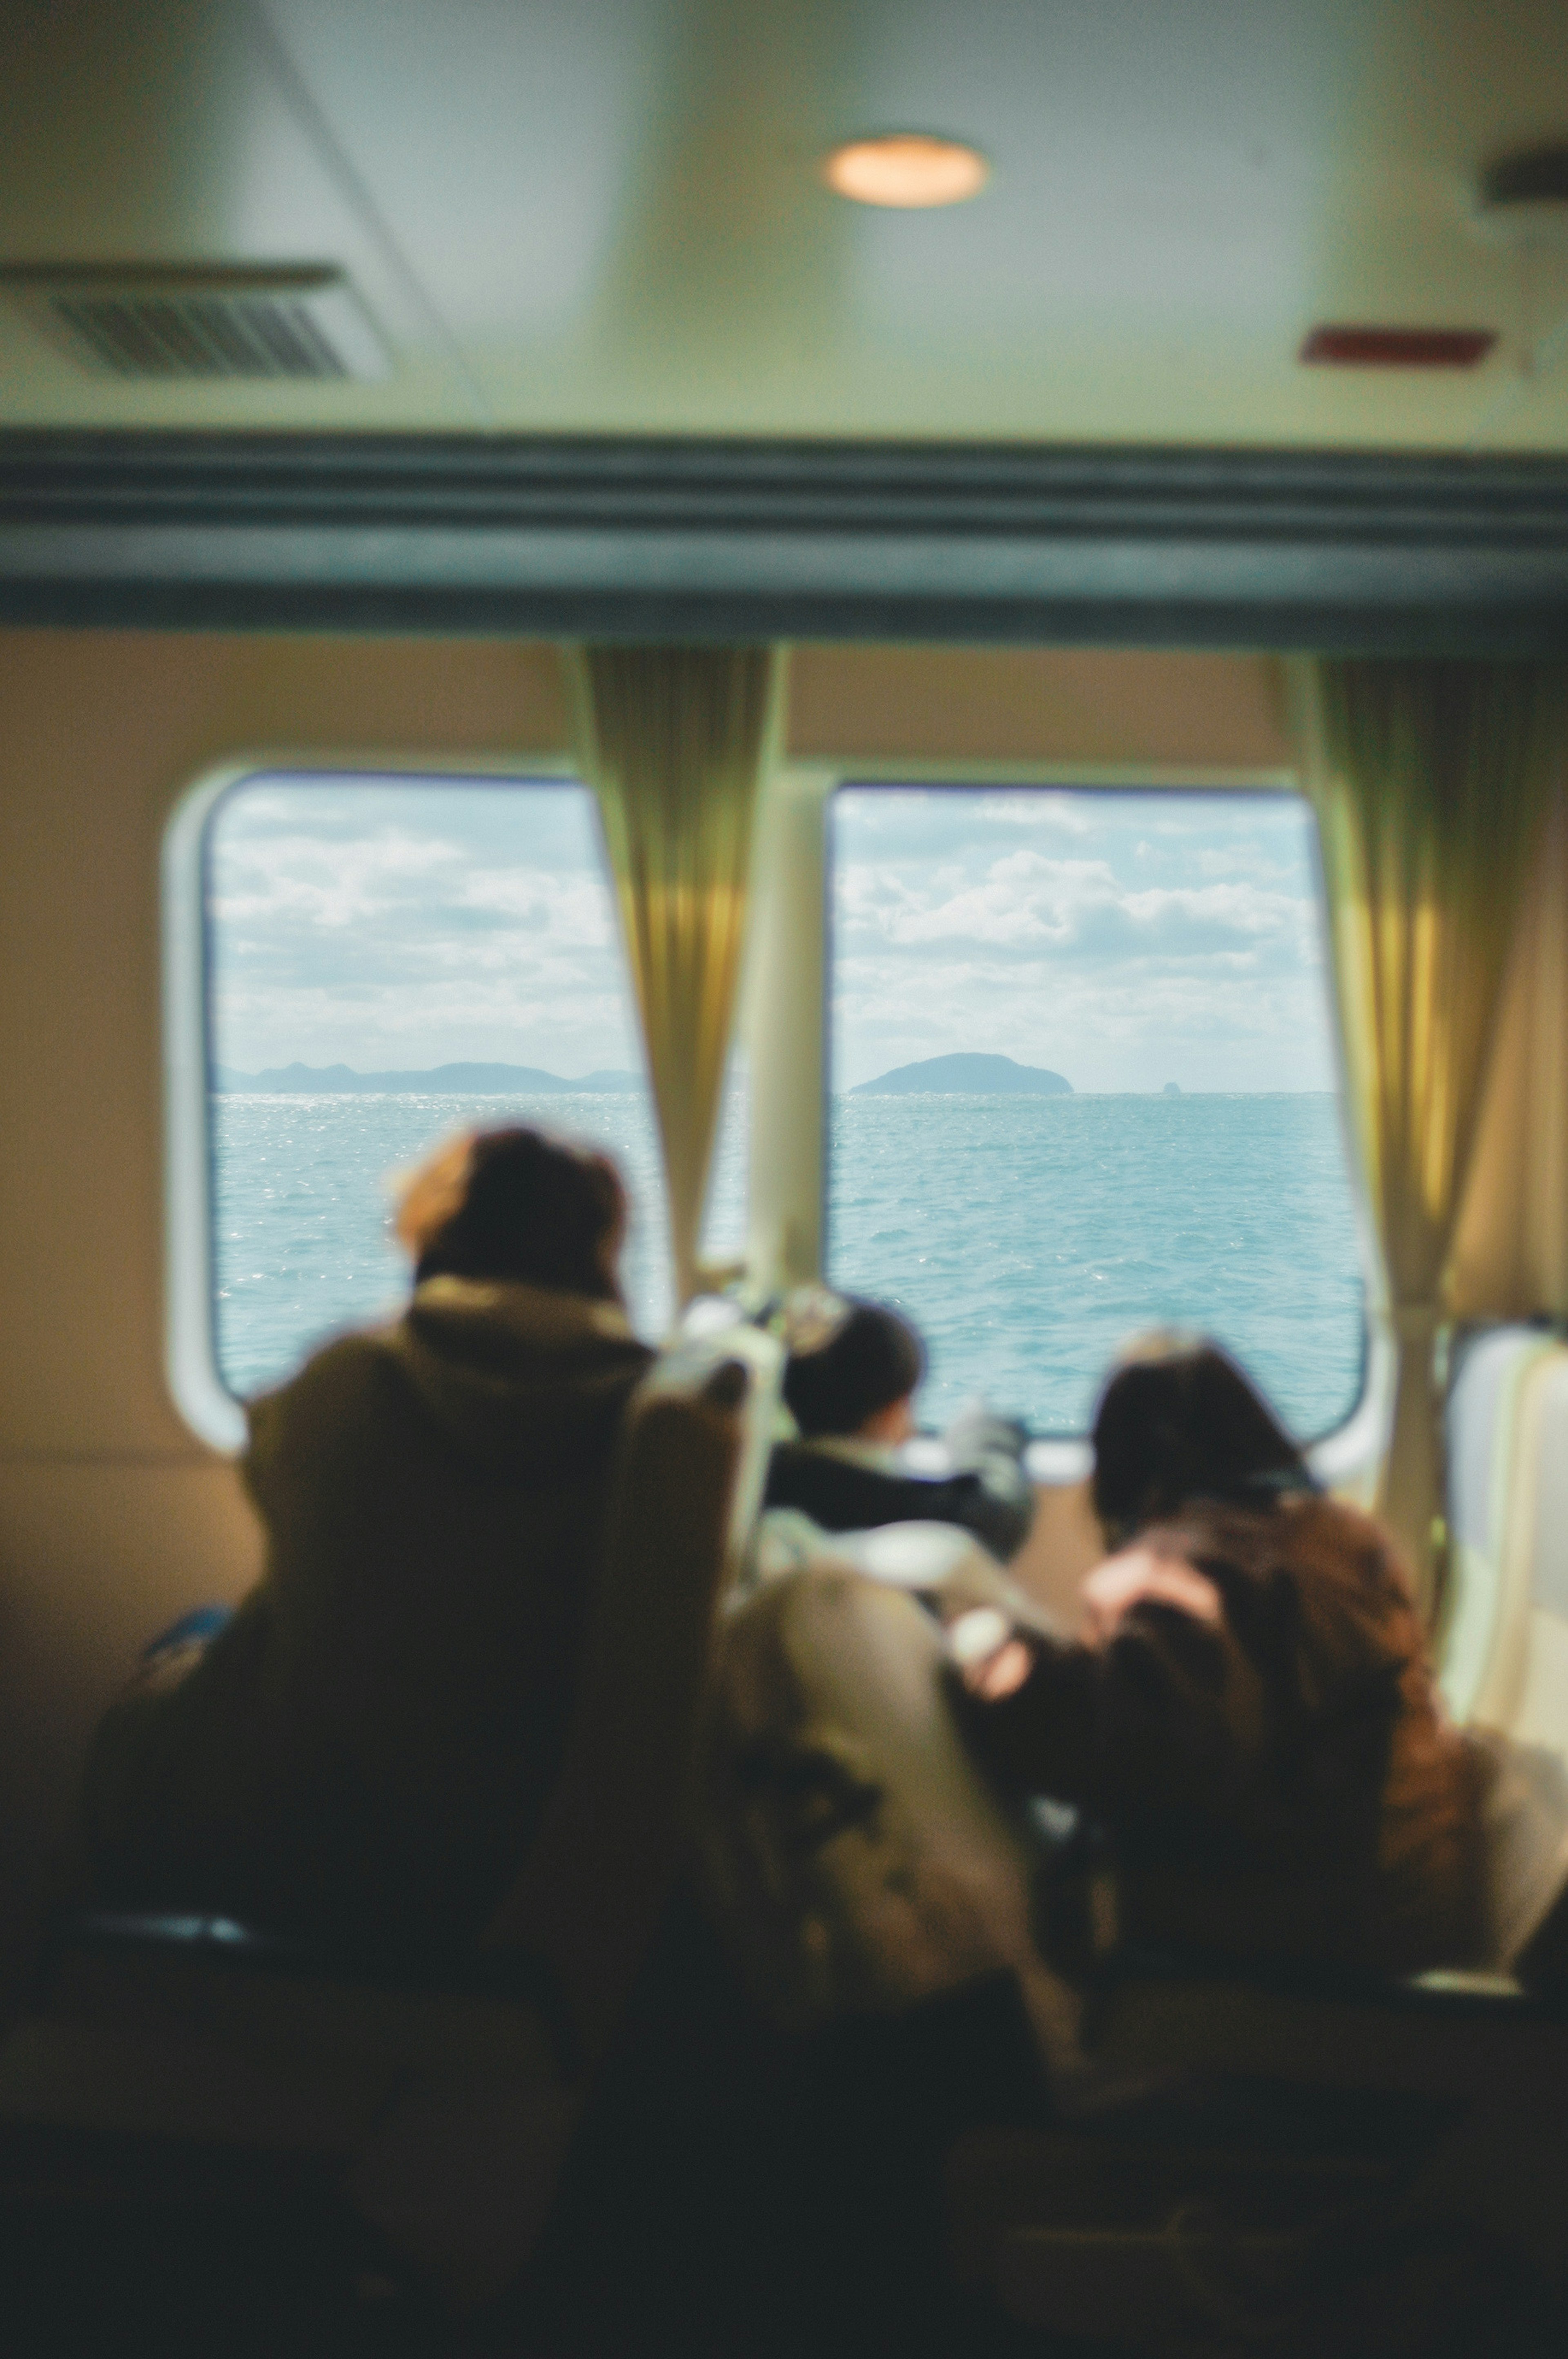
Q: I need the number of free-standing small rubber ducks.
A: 0